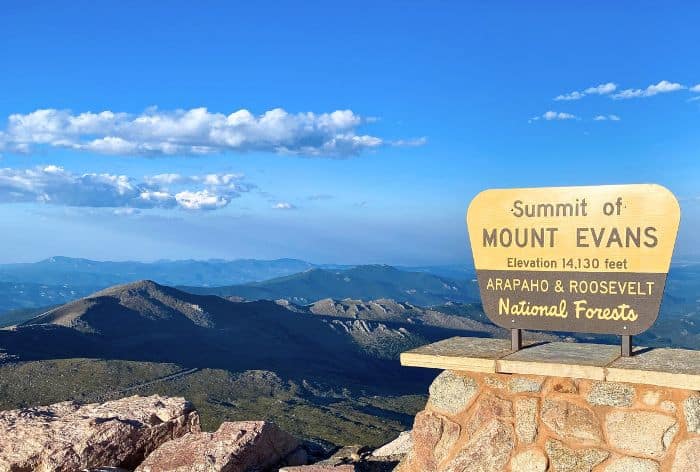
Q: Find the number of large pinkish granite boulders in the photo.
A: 2